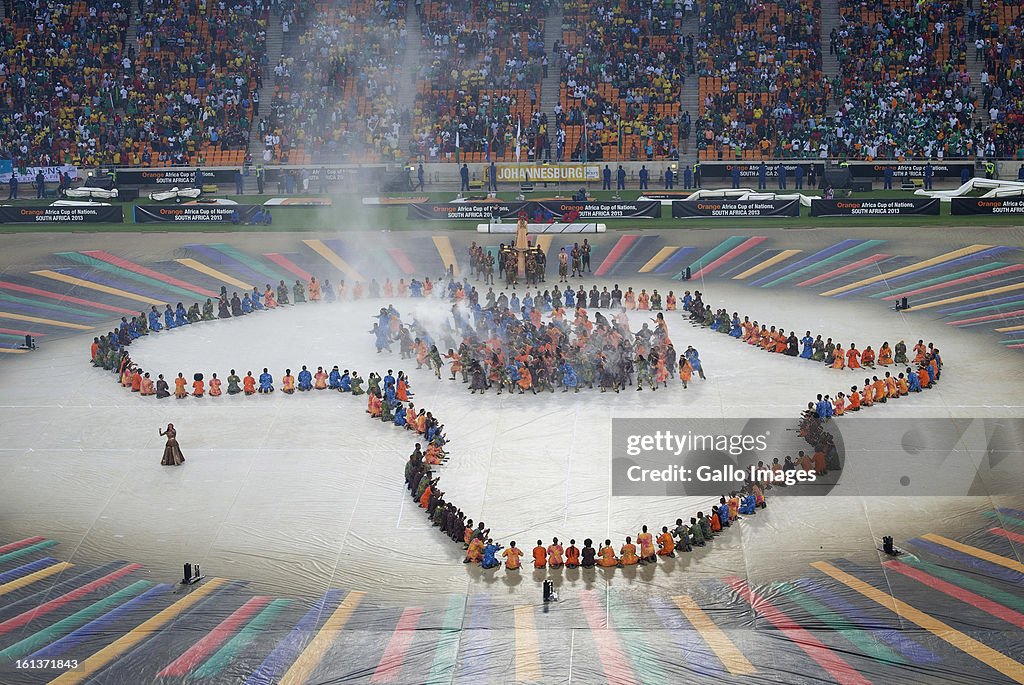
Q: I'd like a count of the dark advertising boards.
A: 11